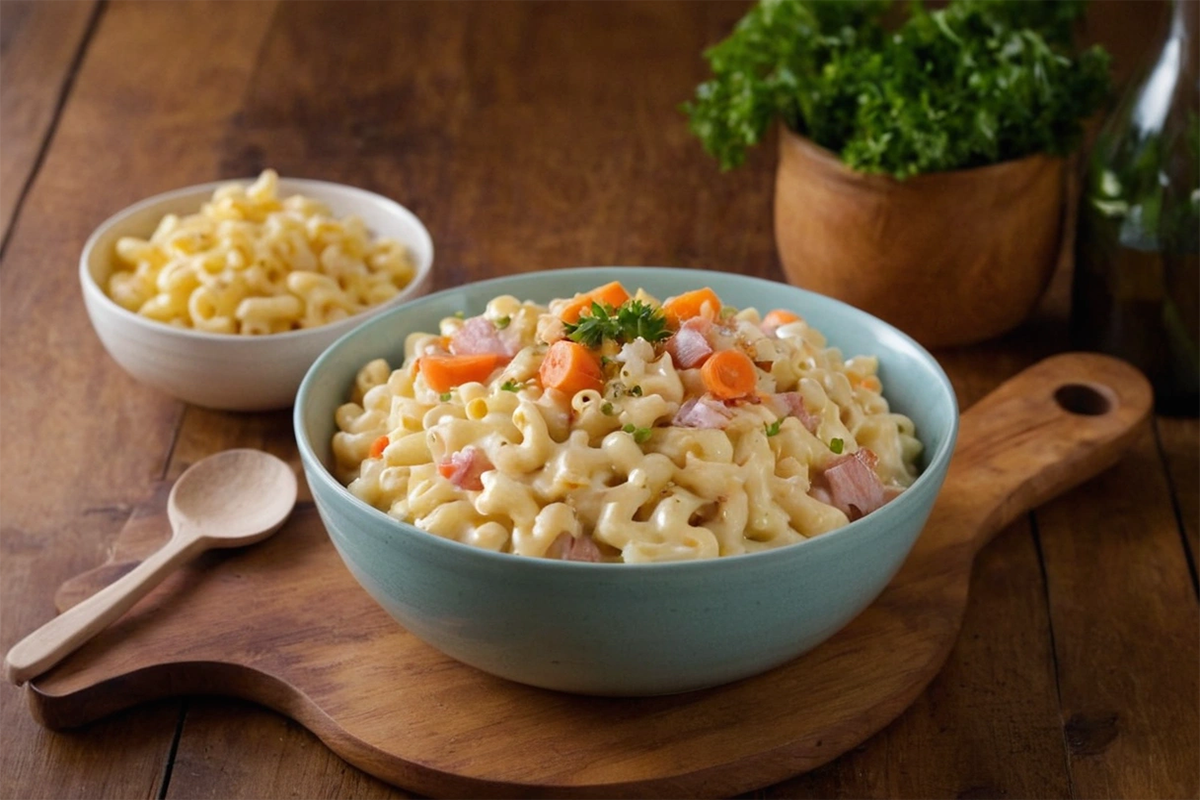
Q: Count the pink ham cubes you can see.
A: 7